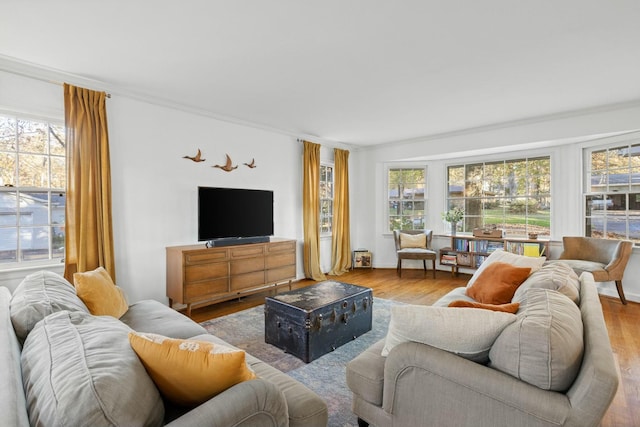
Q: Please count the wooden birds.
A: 3